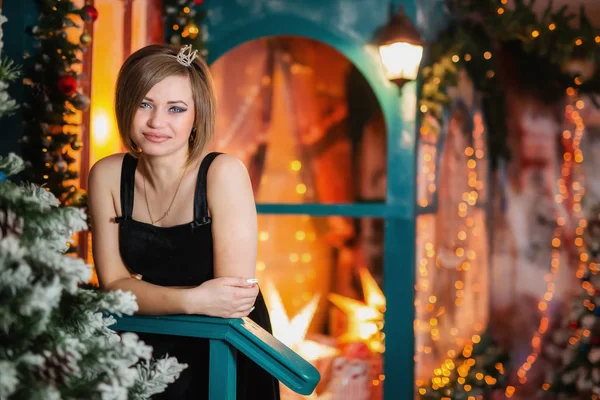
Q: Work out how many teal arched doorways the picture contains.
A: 1